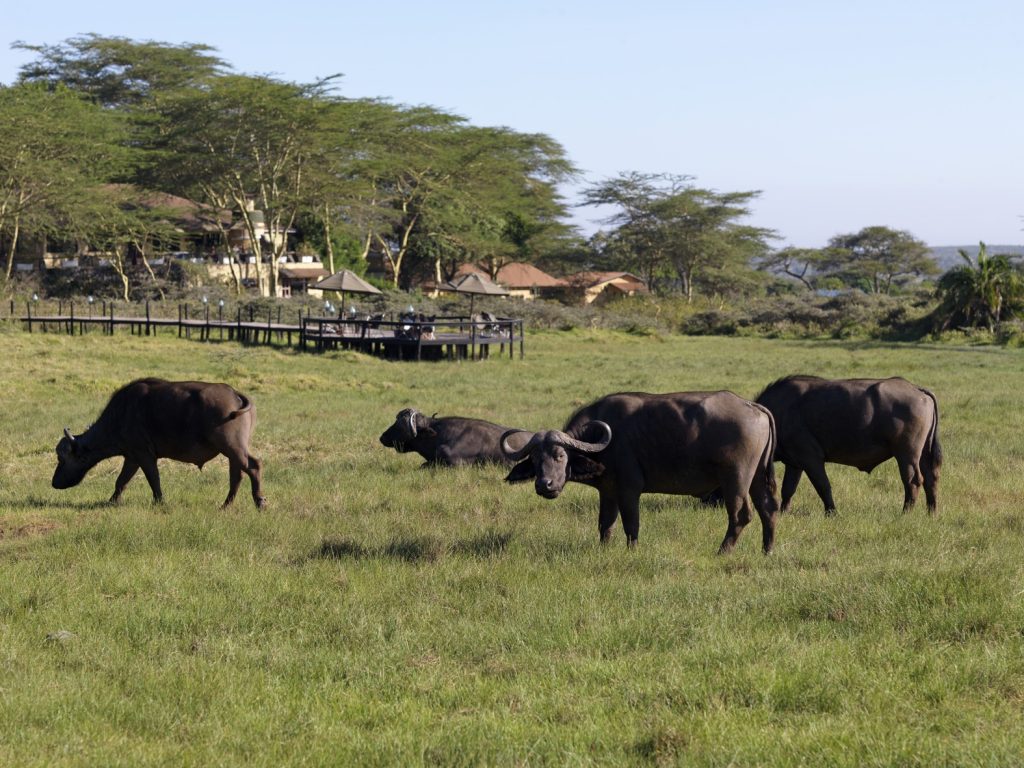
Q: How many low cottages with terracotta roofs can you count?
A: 2